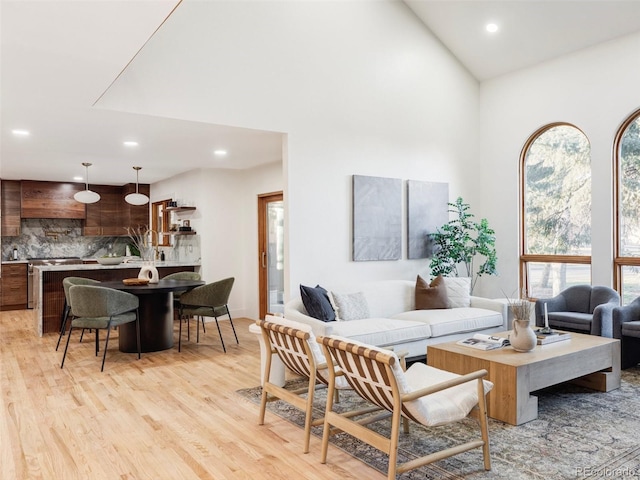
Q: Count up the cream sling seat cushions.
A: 2